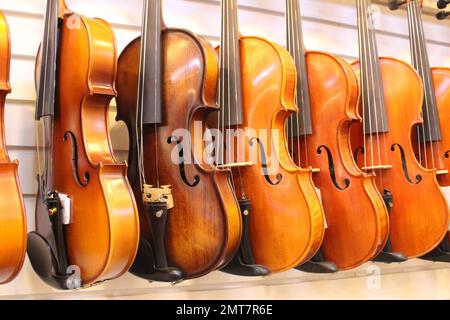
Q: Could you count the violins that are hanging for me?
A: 7